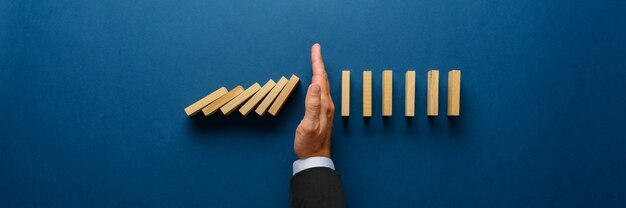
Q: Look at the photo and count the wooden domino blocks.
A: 12